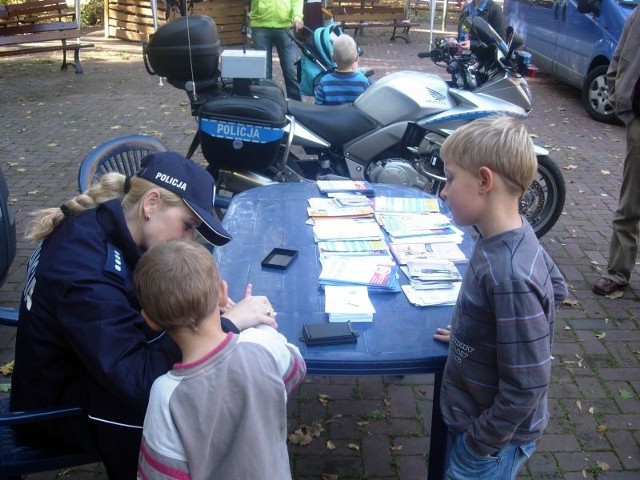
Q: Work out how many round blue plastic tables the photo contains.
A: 1